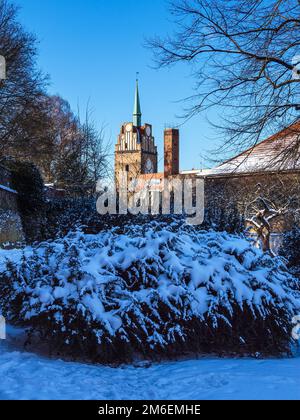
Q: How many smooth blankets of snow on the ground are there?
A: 1